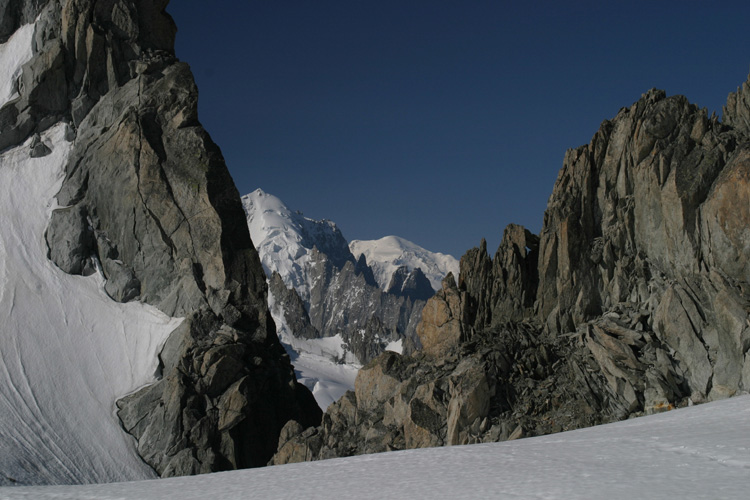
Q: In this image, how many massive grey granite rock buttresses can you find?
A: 2